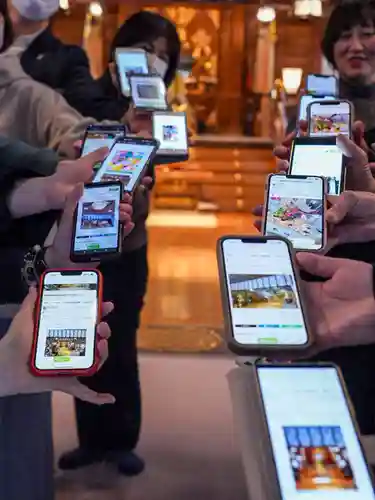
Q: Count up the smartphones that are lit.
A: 14